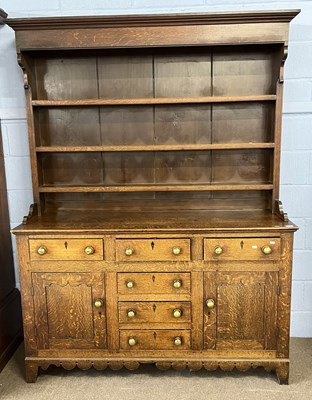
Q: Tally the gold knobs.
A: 14